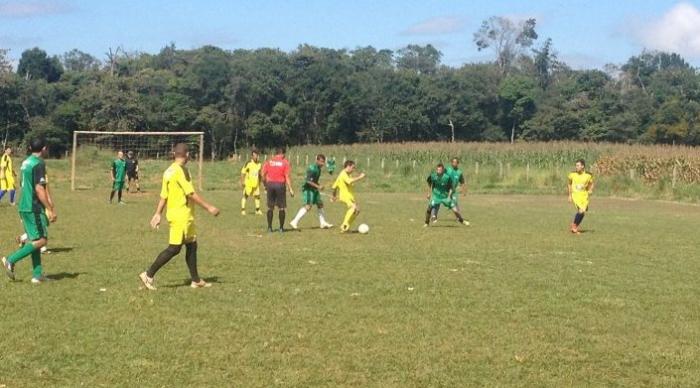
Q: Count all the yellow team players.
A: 5